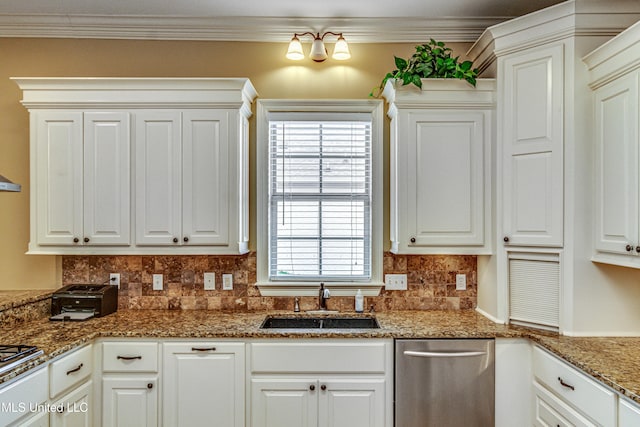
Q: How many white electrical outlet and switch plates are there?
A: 6